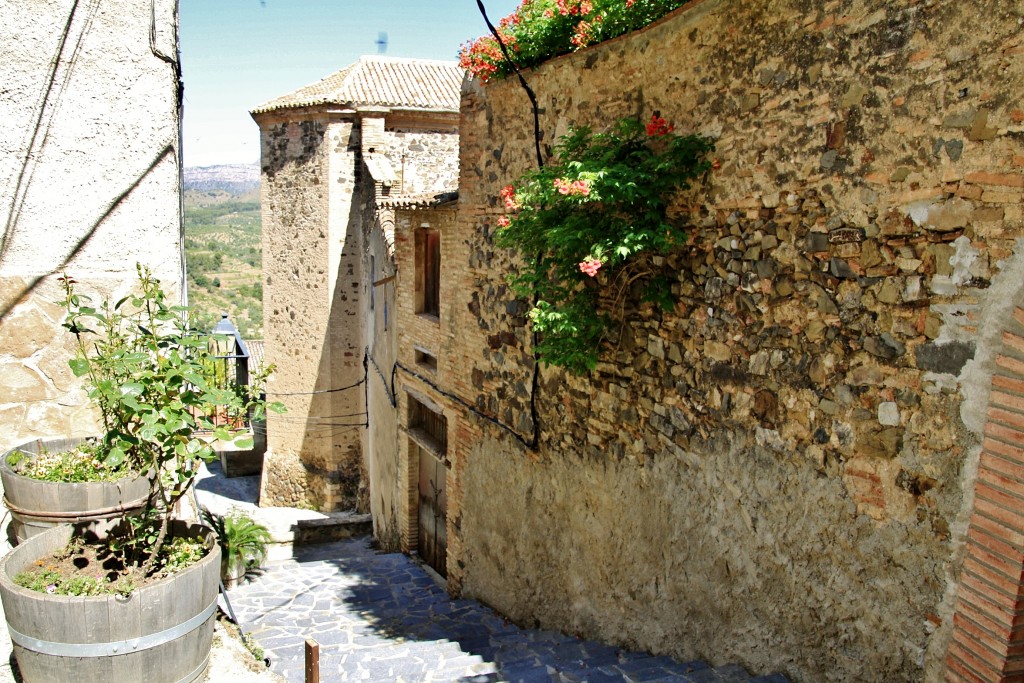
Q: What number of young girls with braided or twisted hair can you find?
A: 0